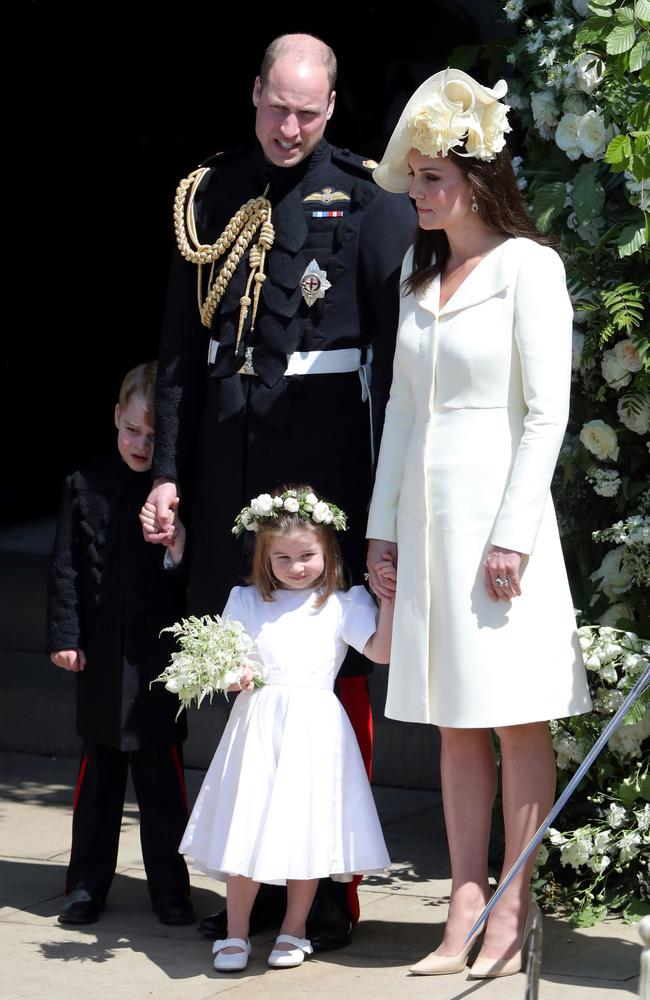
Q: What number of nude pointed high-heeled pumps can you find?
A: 2